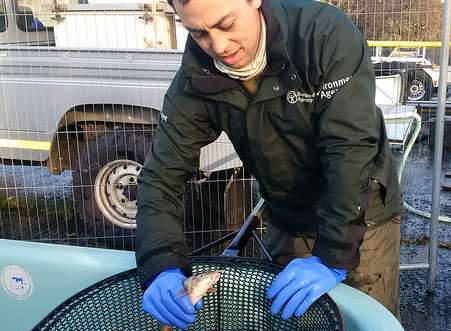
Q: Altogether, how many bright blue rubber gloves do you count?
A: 2